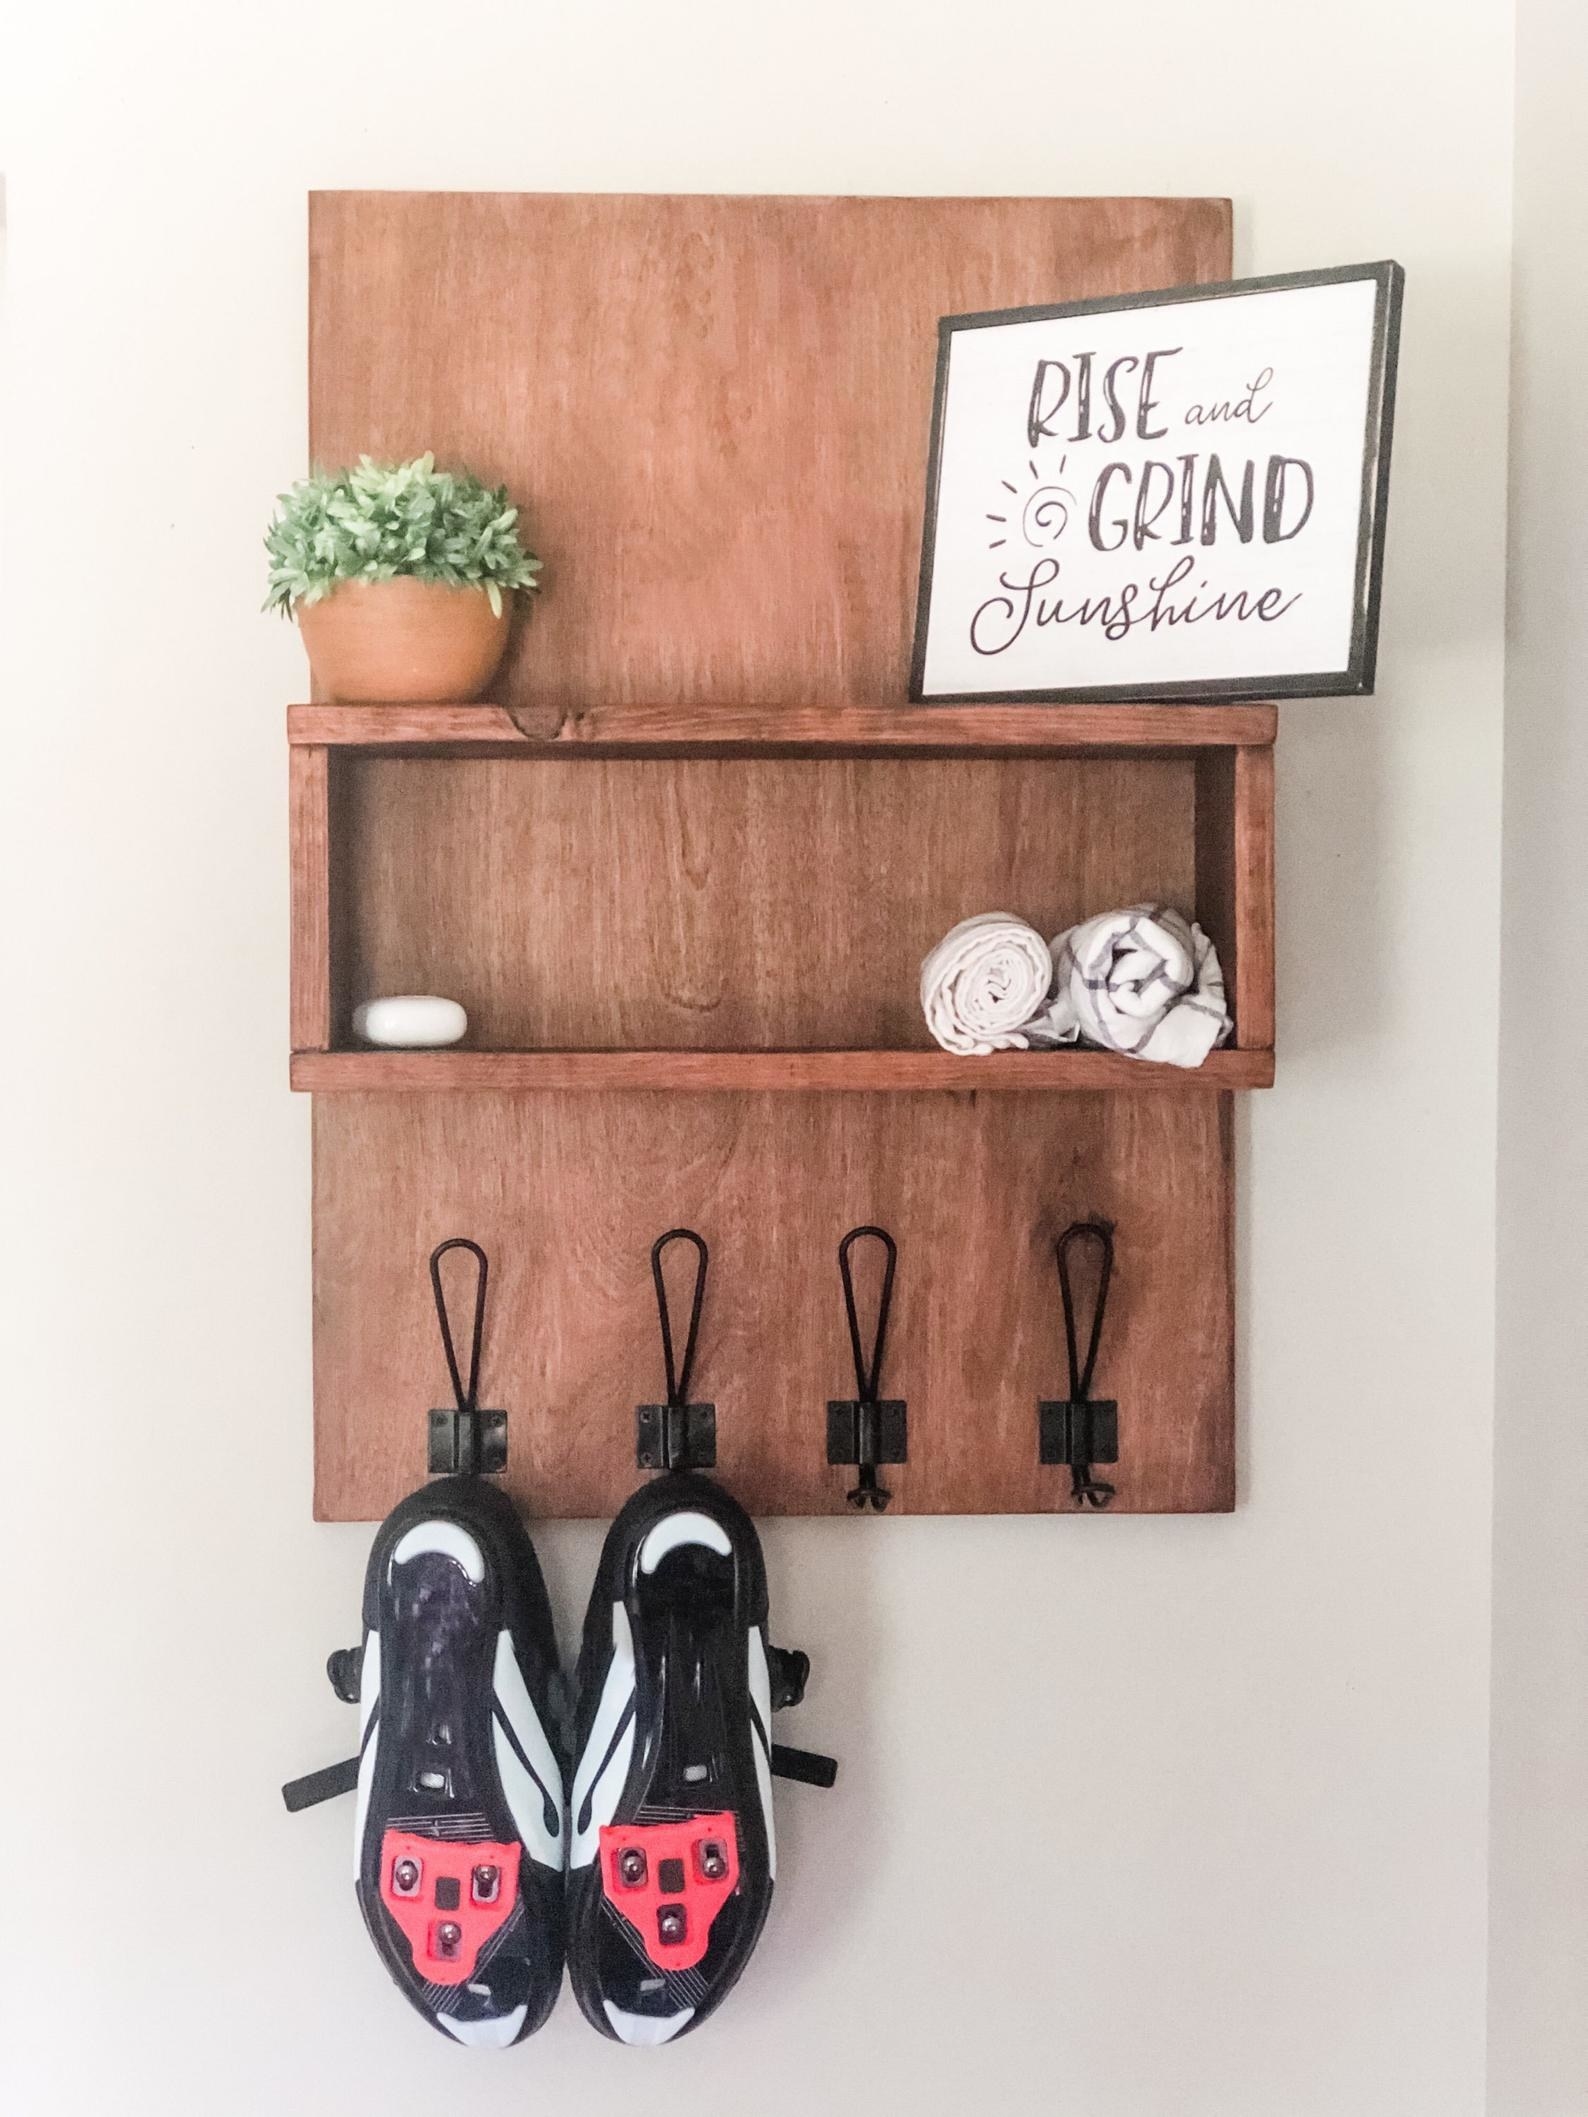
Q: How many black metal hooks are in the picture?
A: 4